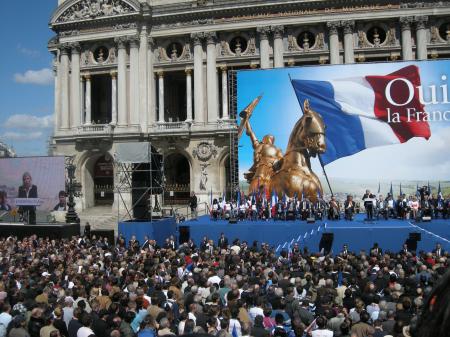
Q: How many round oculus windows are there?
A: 6